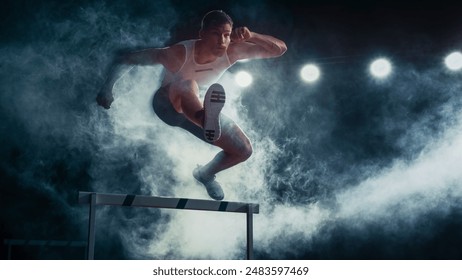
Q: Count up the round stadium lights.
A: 4